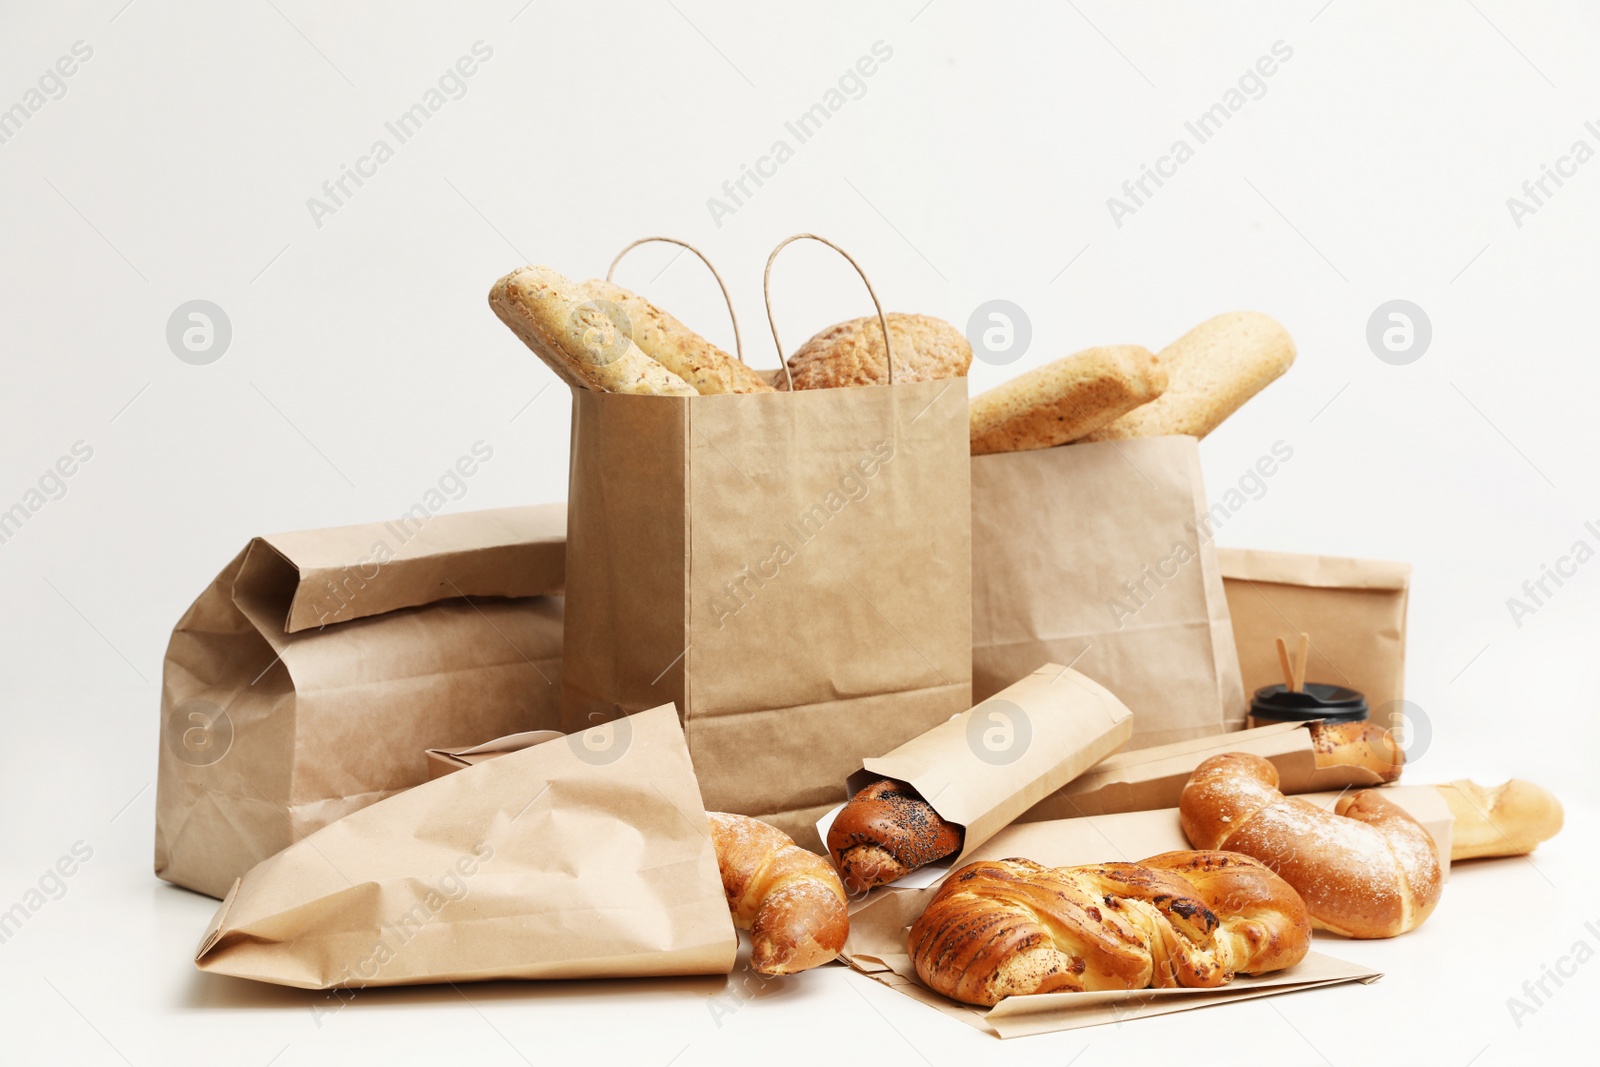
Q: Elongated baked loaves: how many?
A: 5